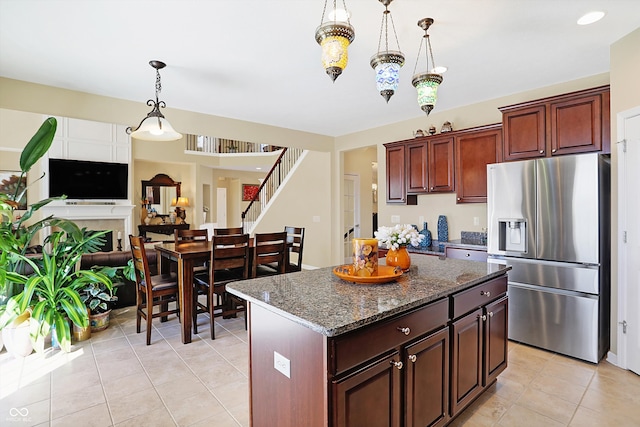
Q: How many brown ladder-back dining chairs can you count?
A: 6